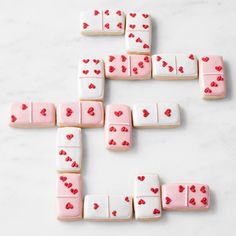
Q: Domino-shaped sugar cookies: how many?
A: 15